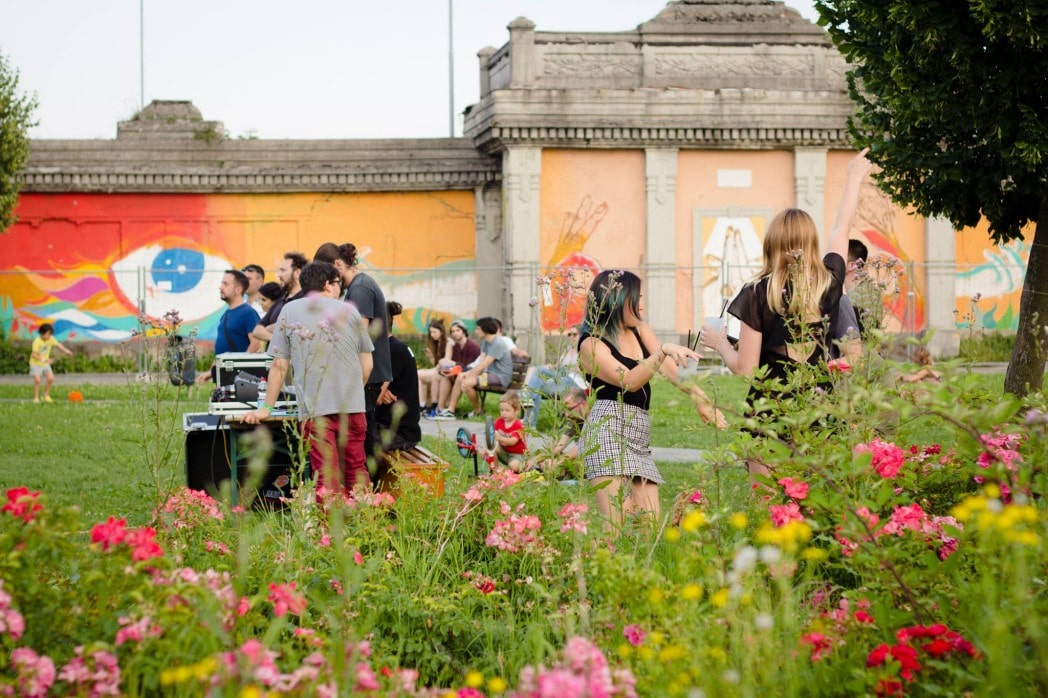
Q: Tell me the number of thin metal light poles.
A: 2